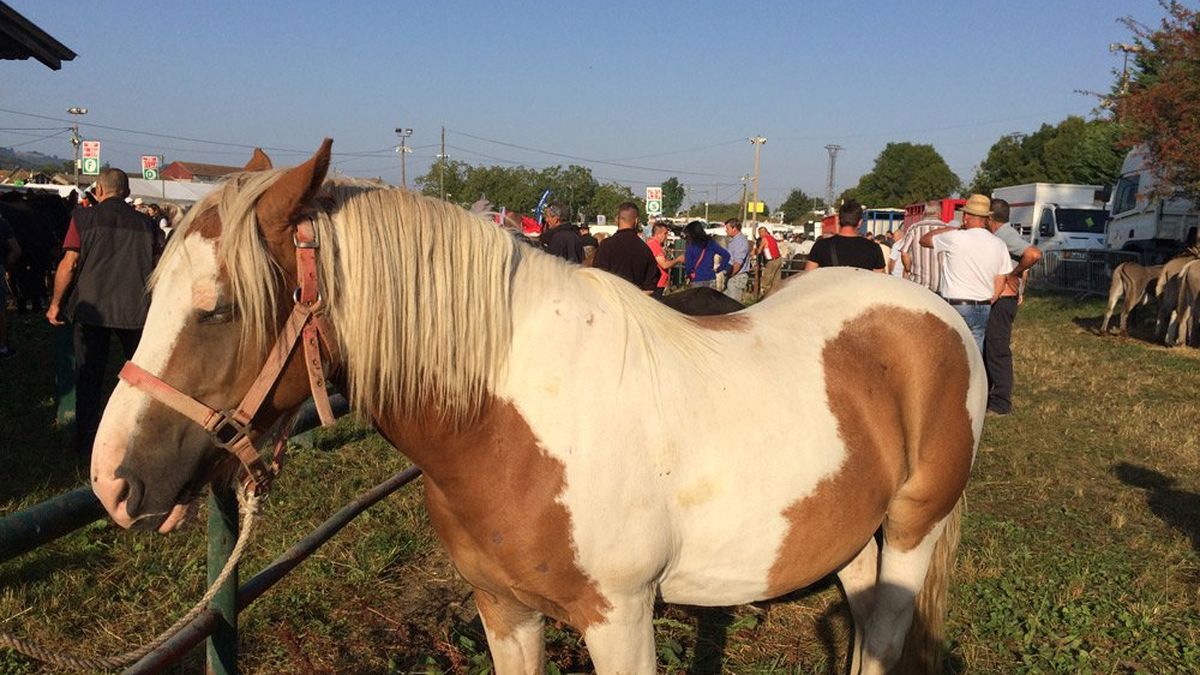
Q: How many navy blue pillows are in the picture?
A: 0